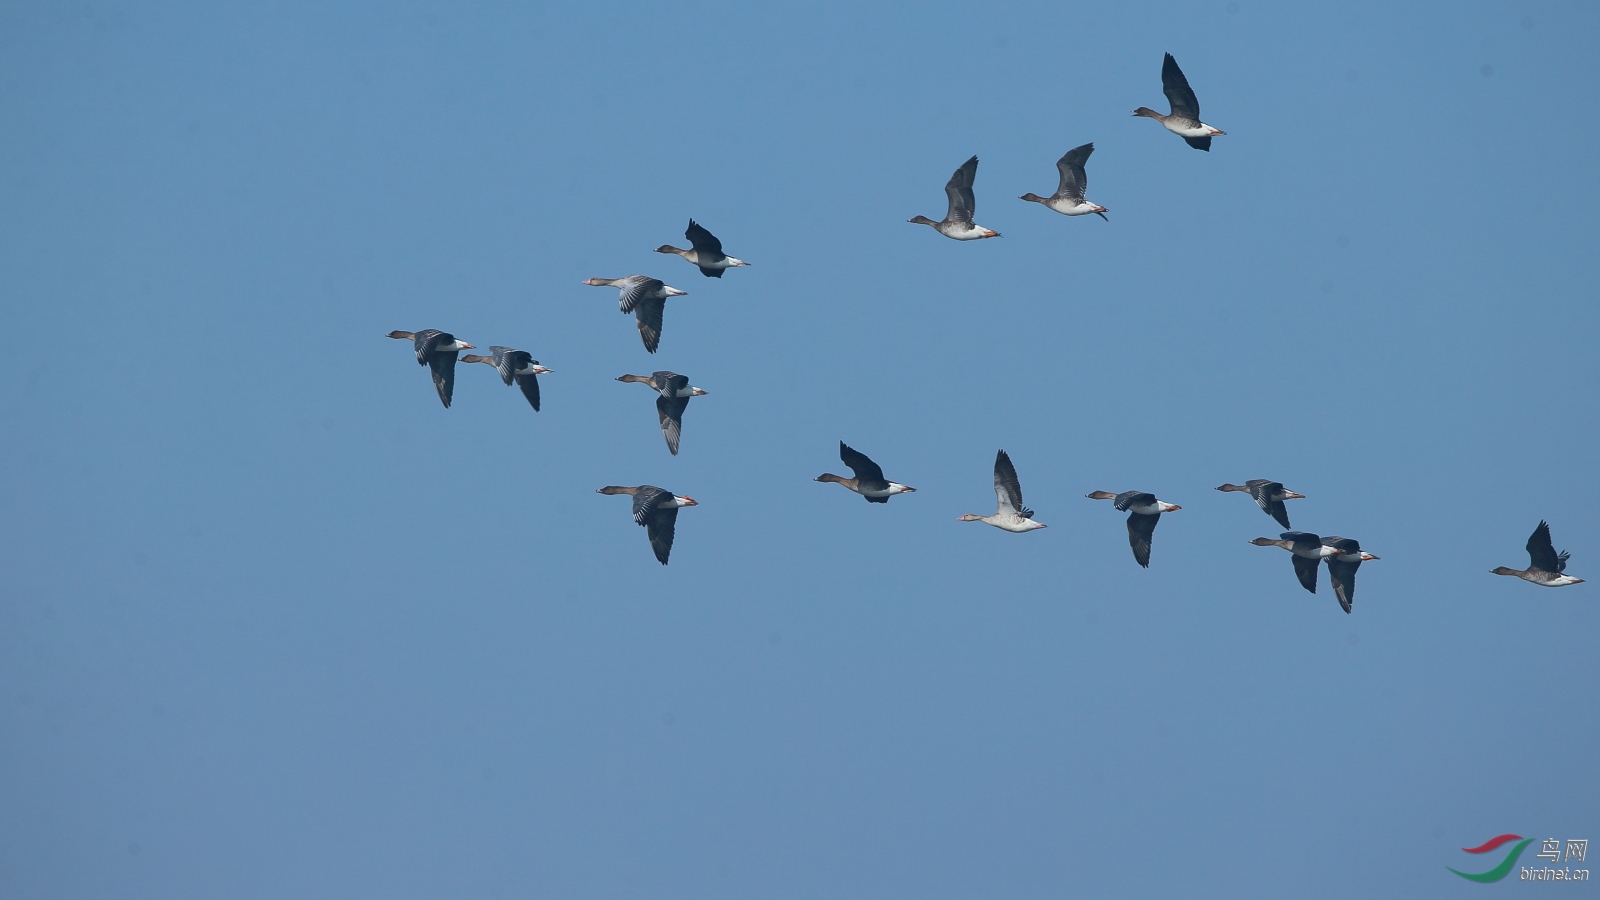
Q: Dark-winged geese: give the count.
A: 15